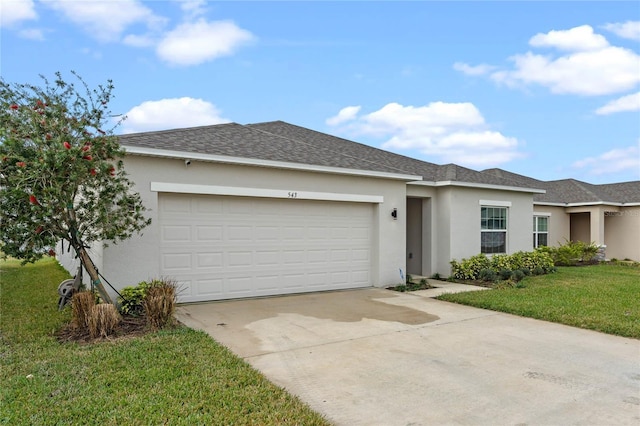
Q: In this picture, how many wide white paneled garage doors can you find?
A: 1